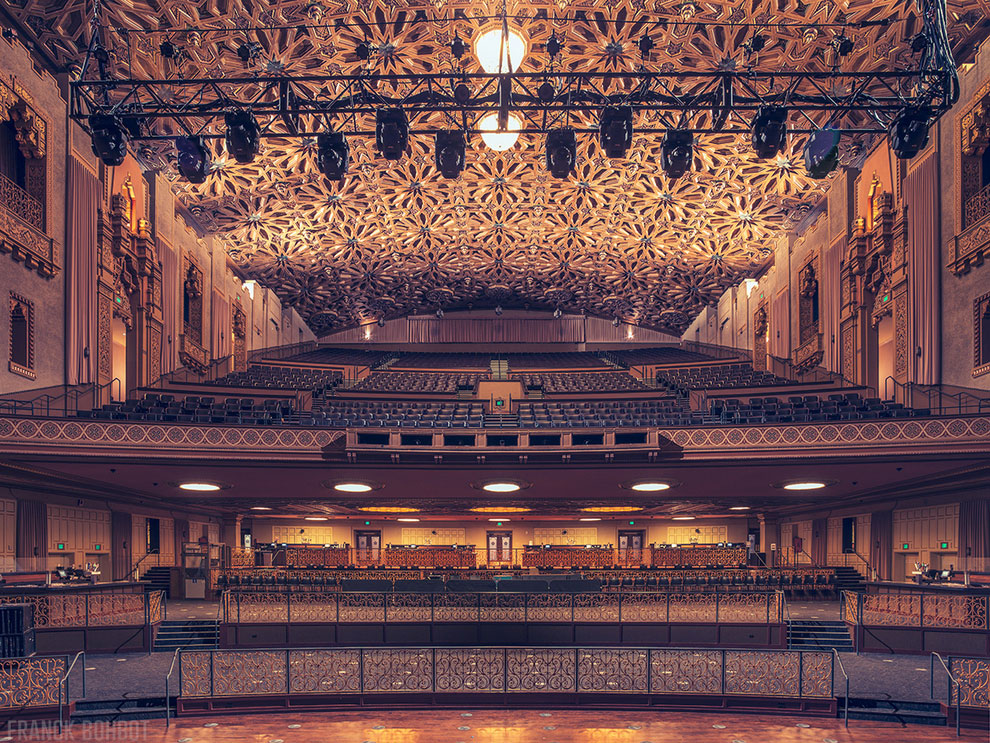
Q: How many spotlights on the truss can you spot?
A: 12